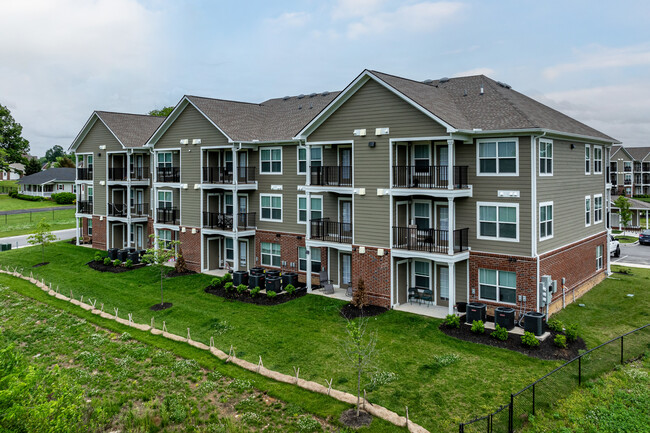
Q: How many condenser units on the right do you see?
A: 3